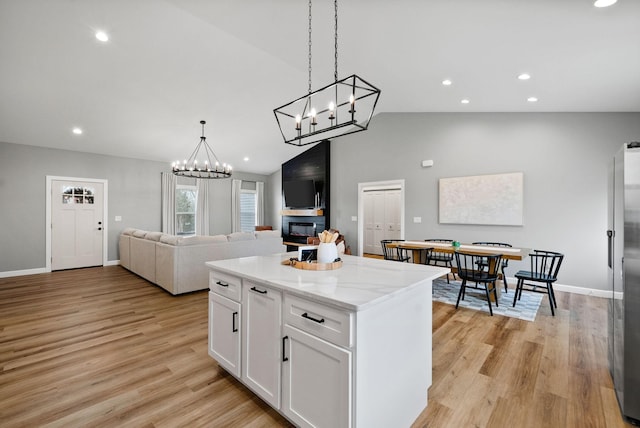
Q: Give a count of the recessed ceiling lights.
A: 8